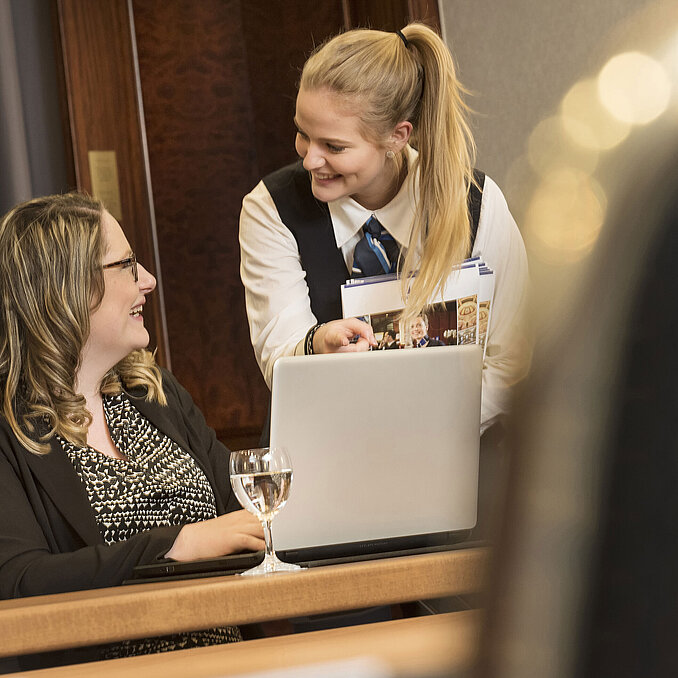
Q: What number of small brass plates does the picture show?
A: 1